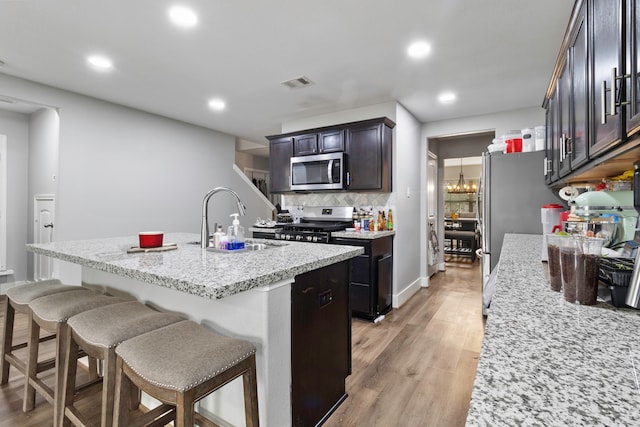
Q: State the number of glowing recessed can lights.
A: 5